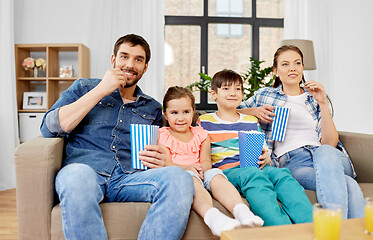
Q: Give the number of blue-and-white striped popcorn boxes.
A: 2